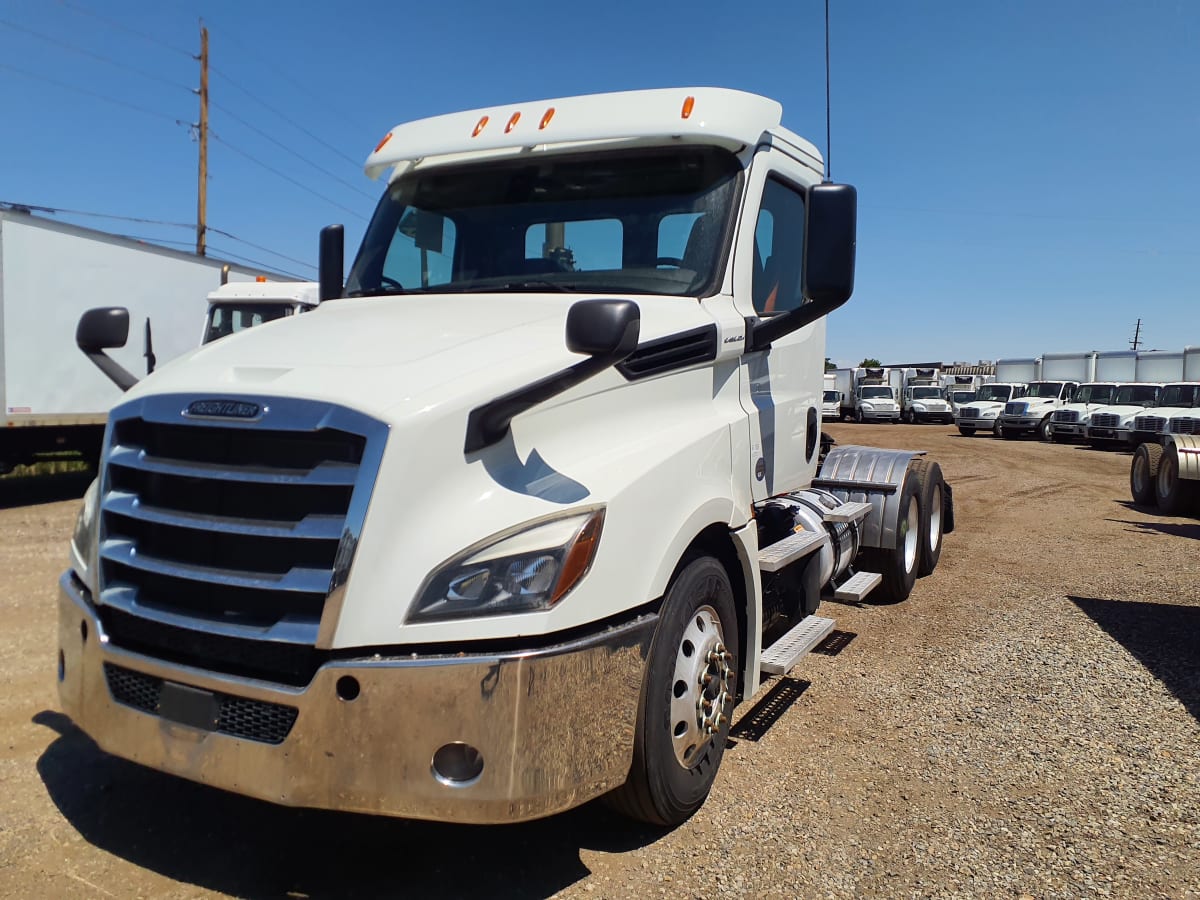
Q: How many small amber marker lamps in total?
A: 5